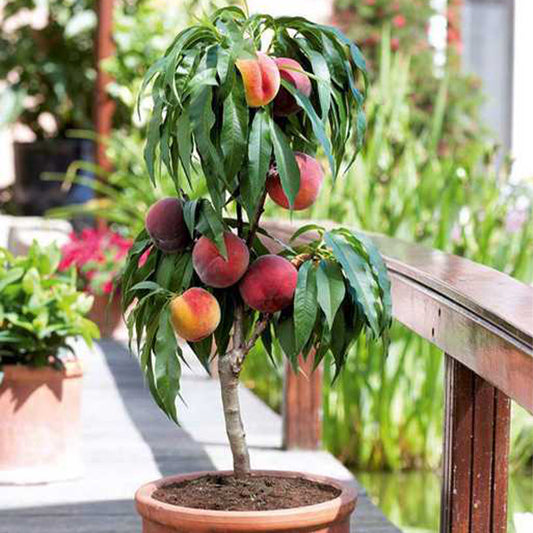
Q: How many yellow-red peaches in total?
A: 2